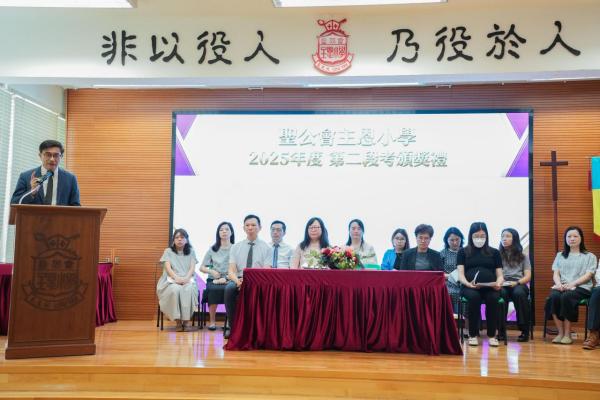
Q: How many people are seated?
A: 12